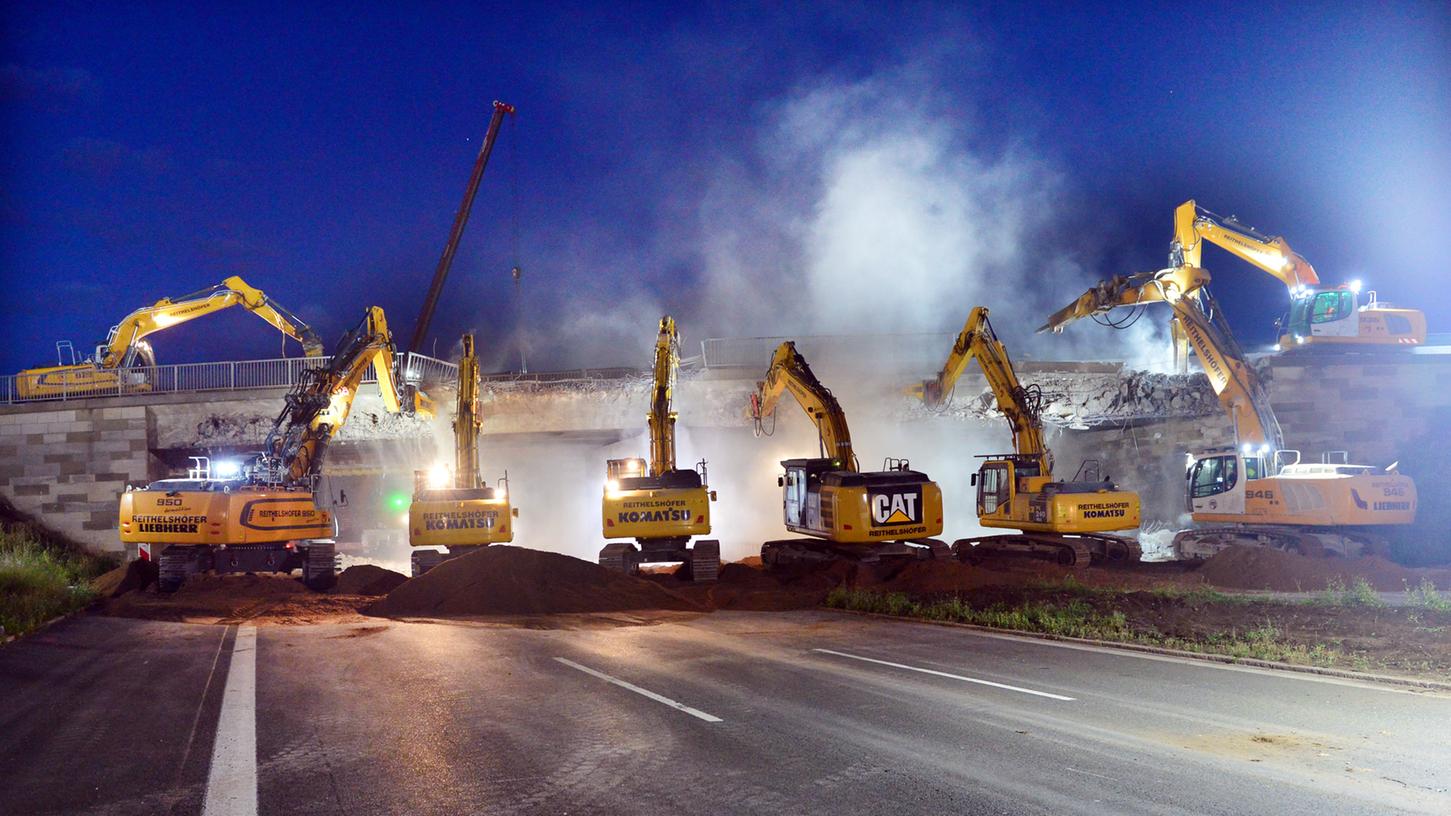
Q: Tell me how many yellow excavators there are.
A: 8